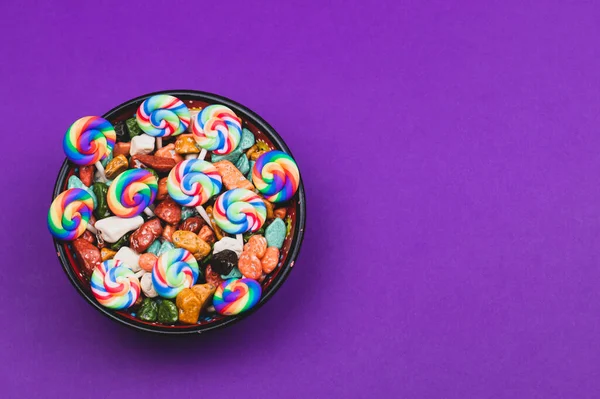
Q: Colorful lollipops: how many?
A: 11